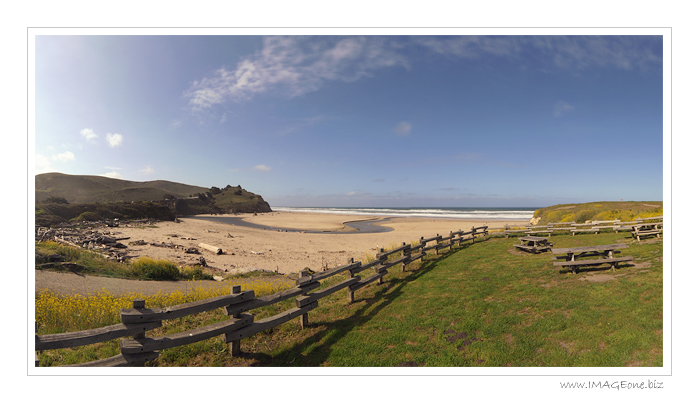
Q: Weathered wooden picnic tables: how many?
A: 3